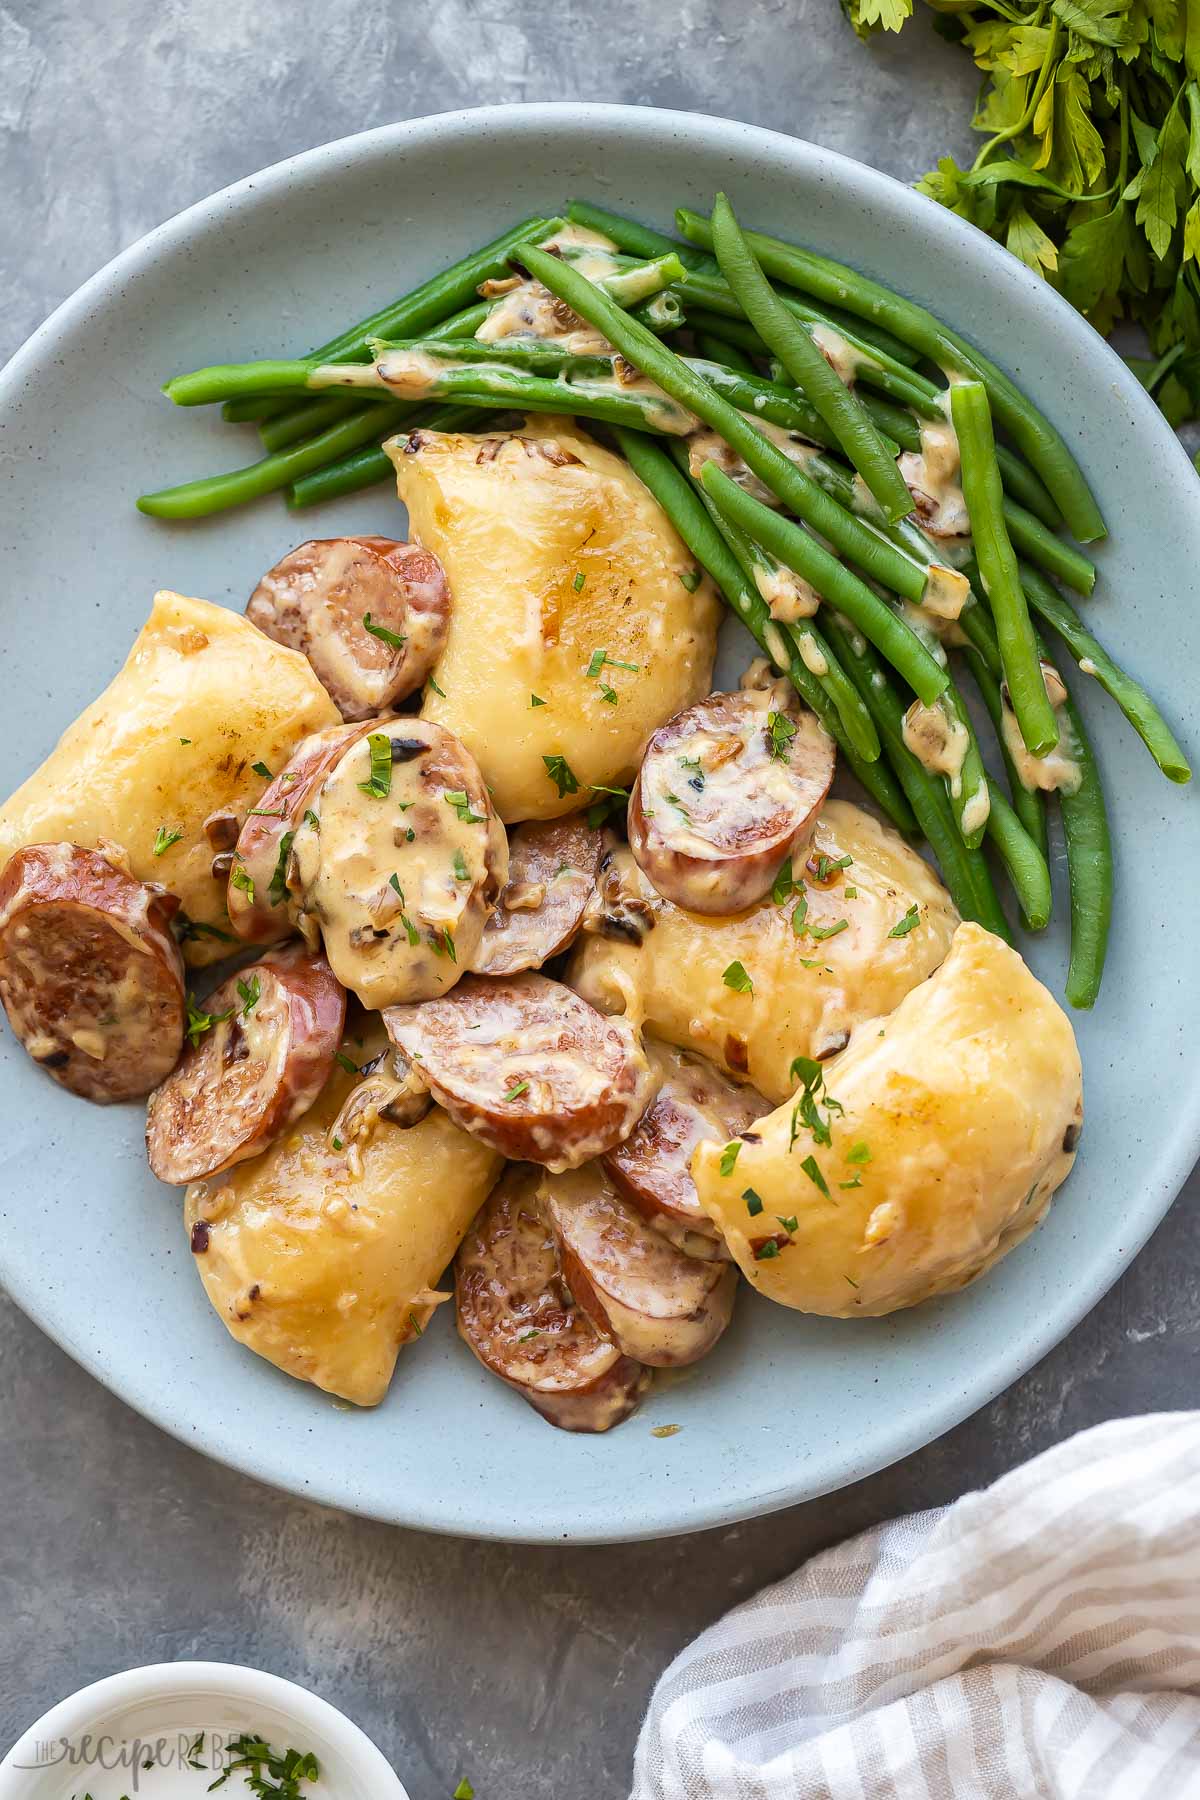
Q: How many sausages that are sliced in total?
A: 10